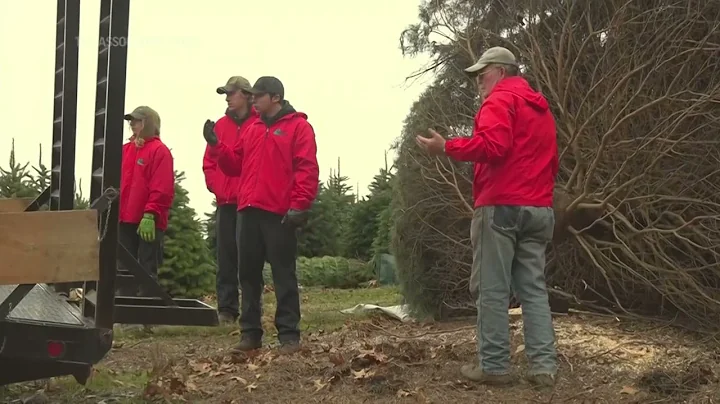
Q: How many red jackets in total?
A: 4